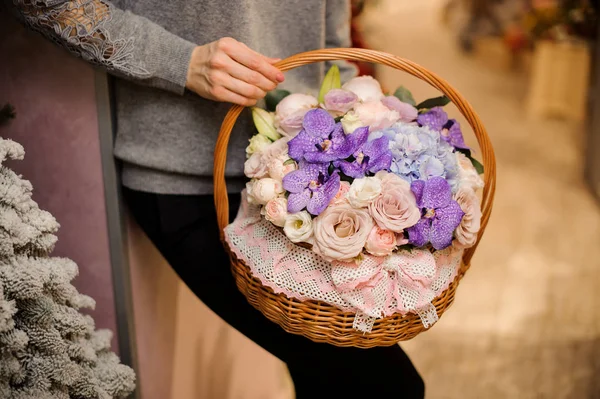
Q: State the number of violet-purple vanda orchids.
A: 5